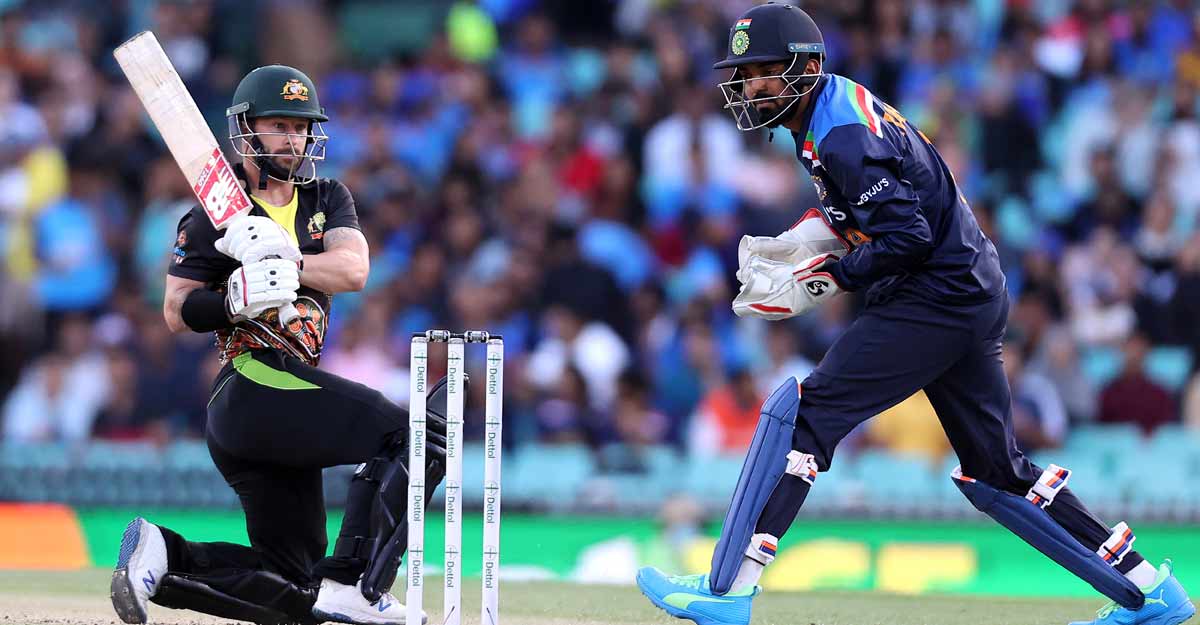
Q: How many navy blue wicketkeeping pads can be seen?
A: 2